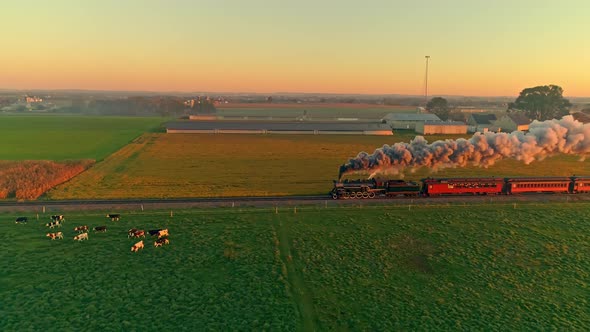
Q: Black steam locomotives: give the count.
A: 1